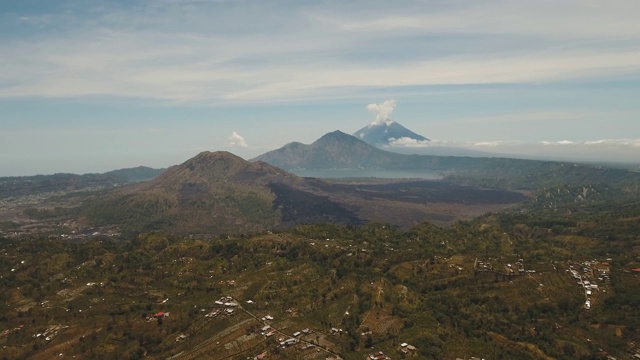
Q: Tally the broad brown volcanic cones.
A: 1